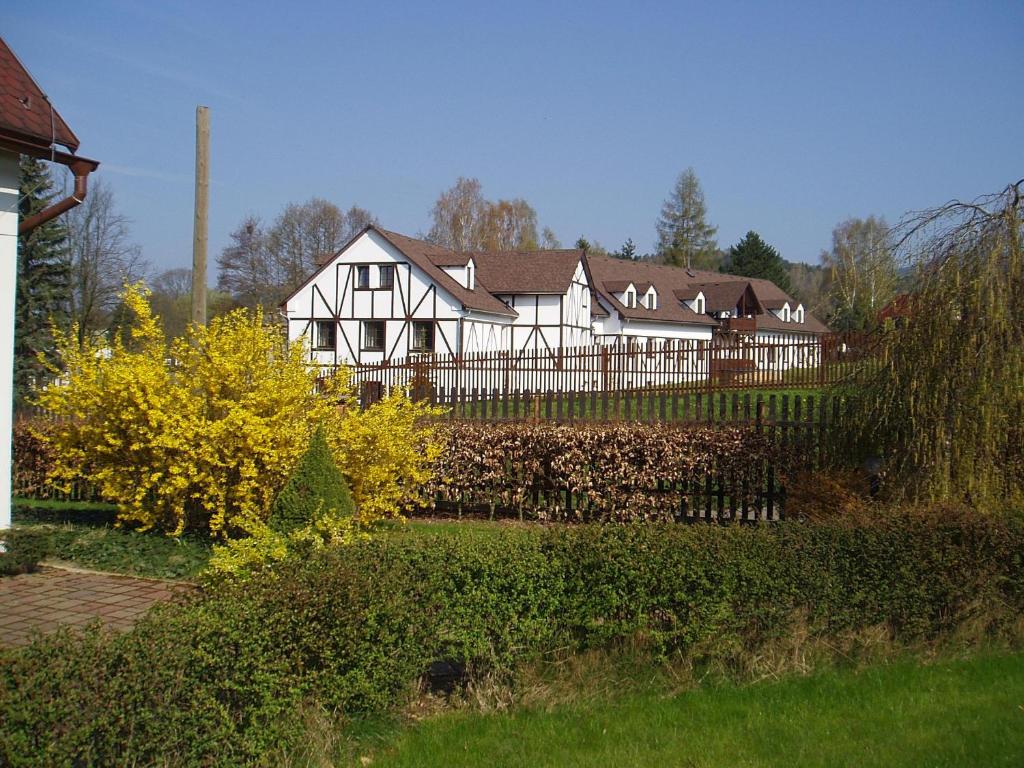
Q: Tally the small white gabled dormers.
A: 6